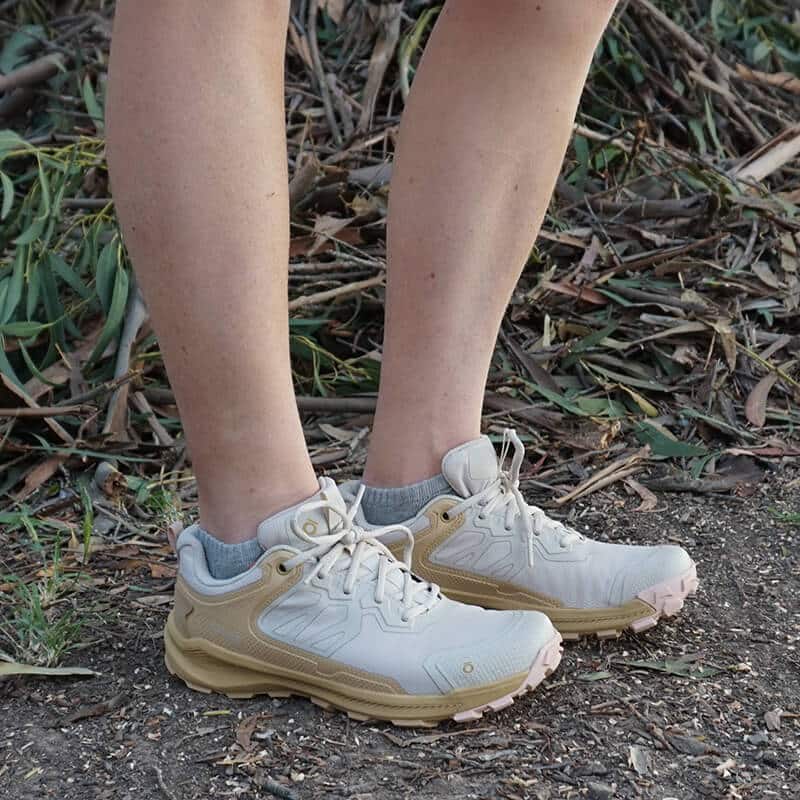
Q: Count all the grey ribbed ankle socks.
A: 2